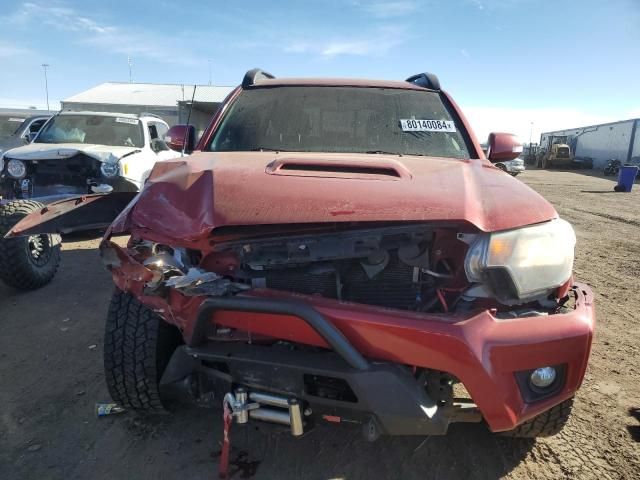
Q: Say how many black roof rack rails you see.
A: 2